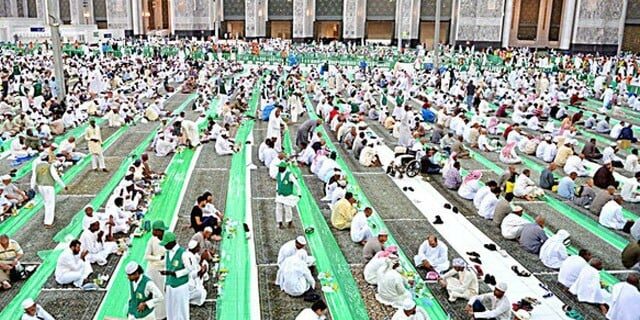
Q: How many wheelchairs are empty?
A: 1